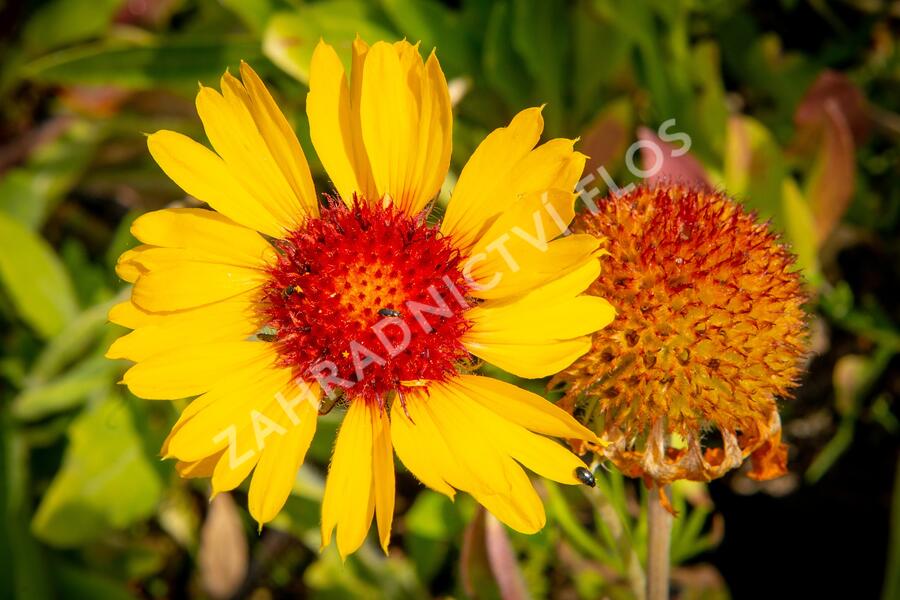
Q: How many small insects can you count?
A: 3